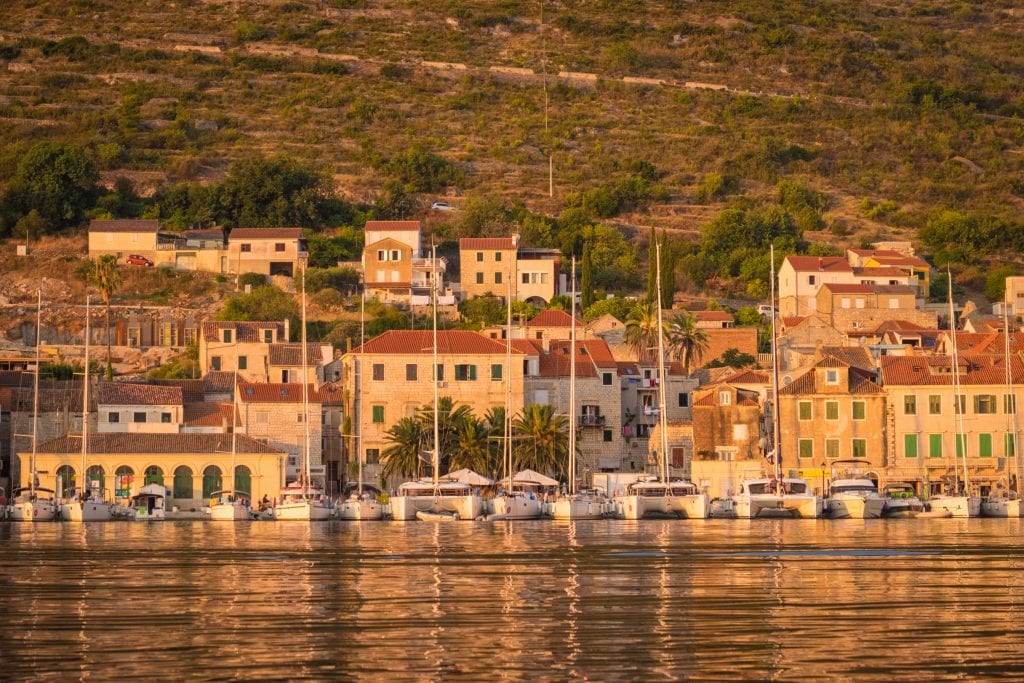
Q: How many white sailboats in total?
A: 12